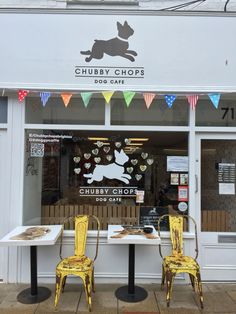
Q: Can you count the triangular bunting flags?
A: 10